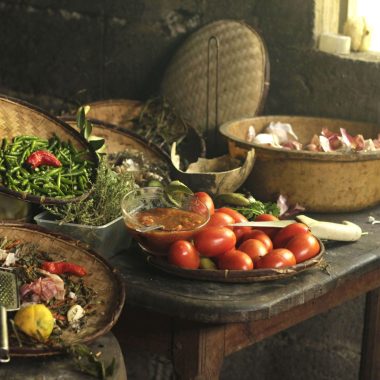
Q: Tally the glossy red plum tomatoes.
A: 12